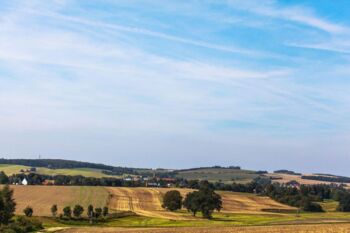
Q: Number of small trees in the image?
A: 7